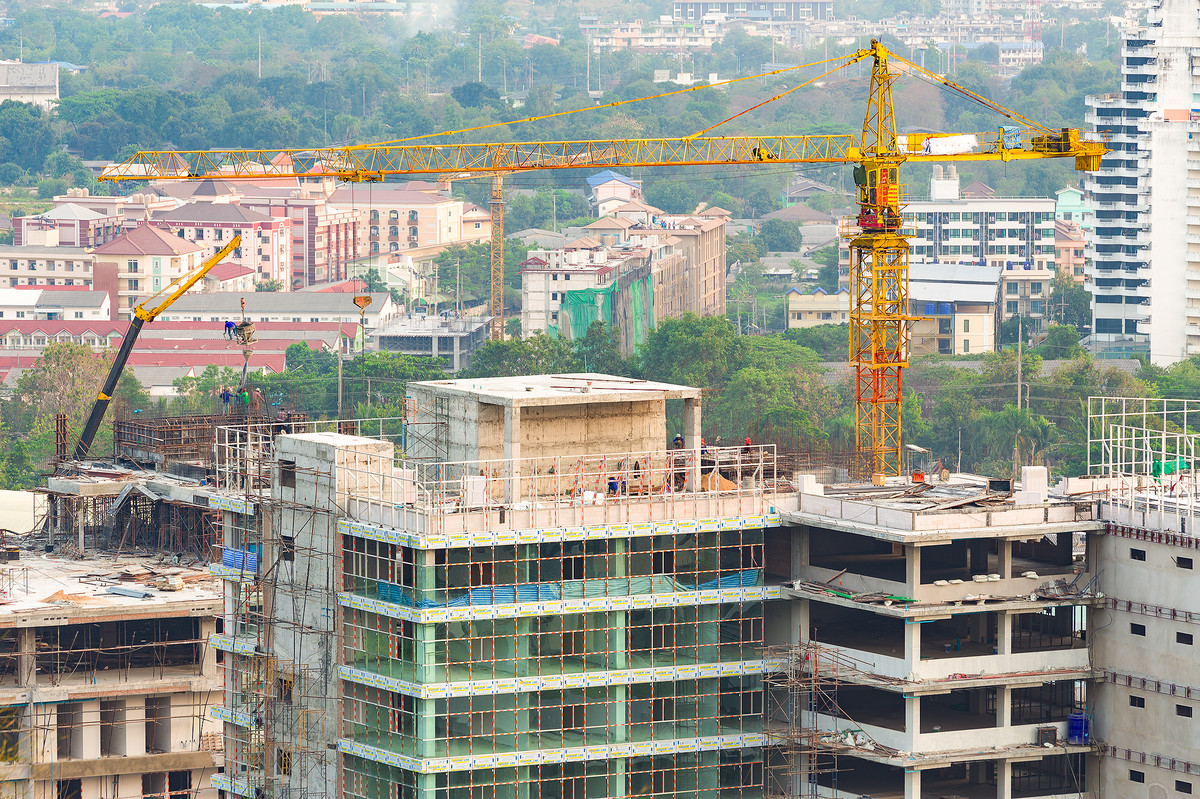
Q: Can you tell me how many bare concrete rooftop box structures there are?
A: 2